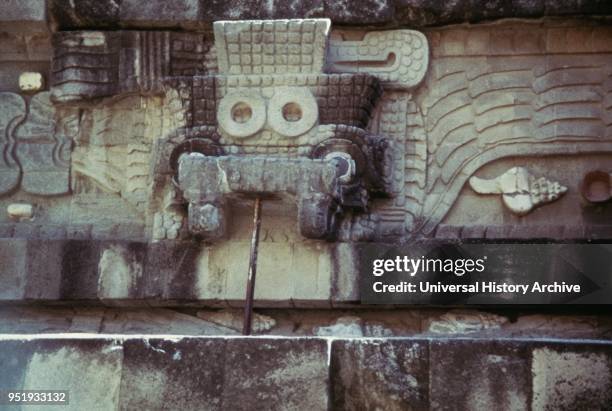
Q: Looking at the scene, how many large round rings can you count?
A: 2